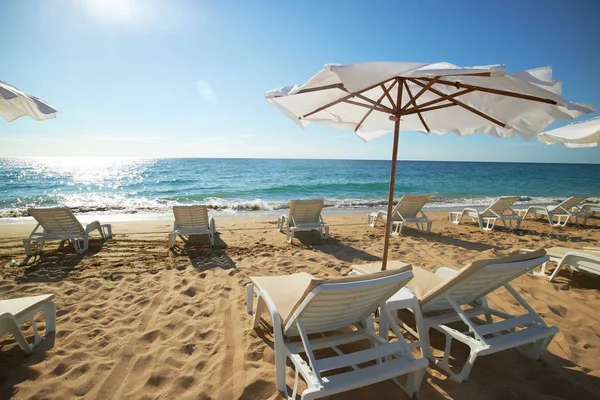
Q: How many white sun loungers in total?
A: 11